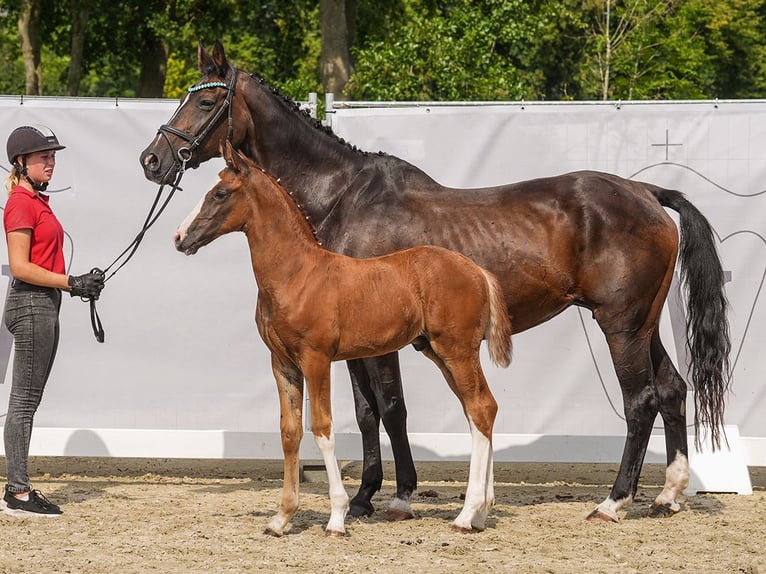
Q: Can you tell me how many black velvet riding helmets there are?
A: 1